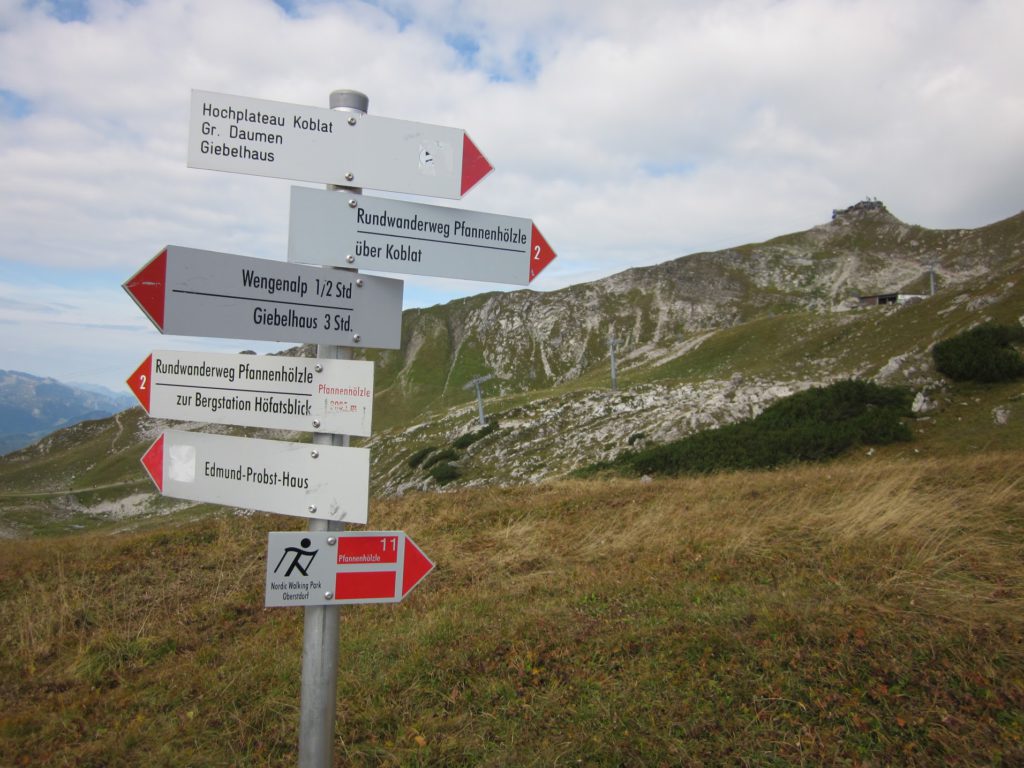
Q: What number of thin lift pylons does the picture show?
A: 3